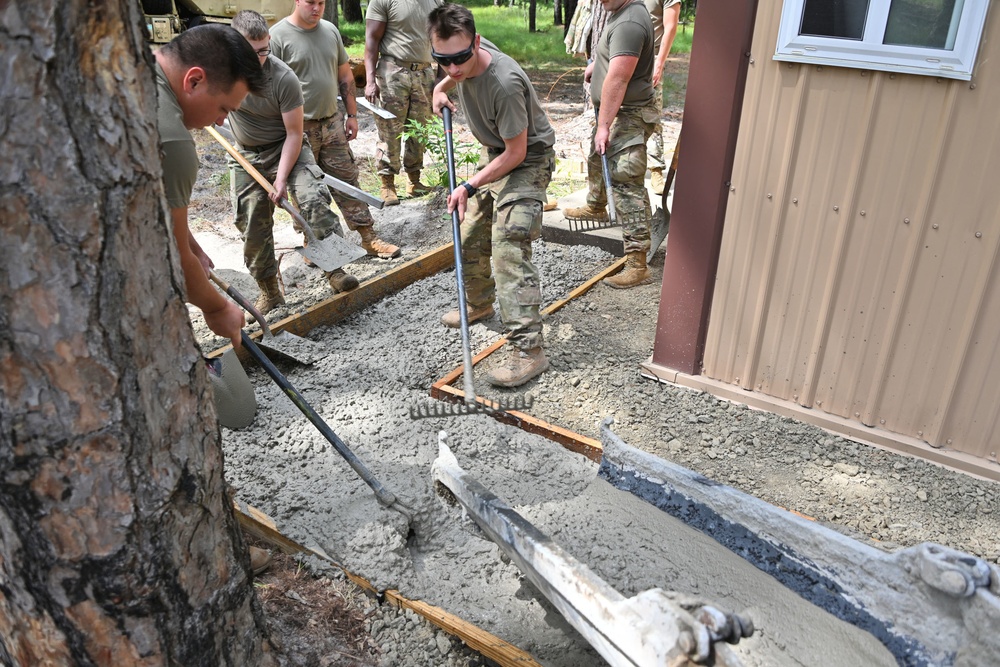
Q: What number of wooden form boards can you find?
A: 4